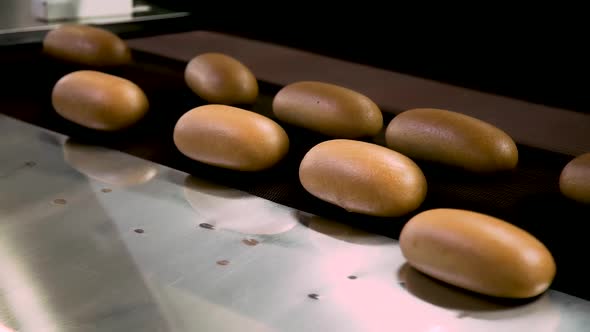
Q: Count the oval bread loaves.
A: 9